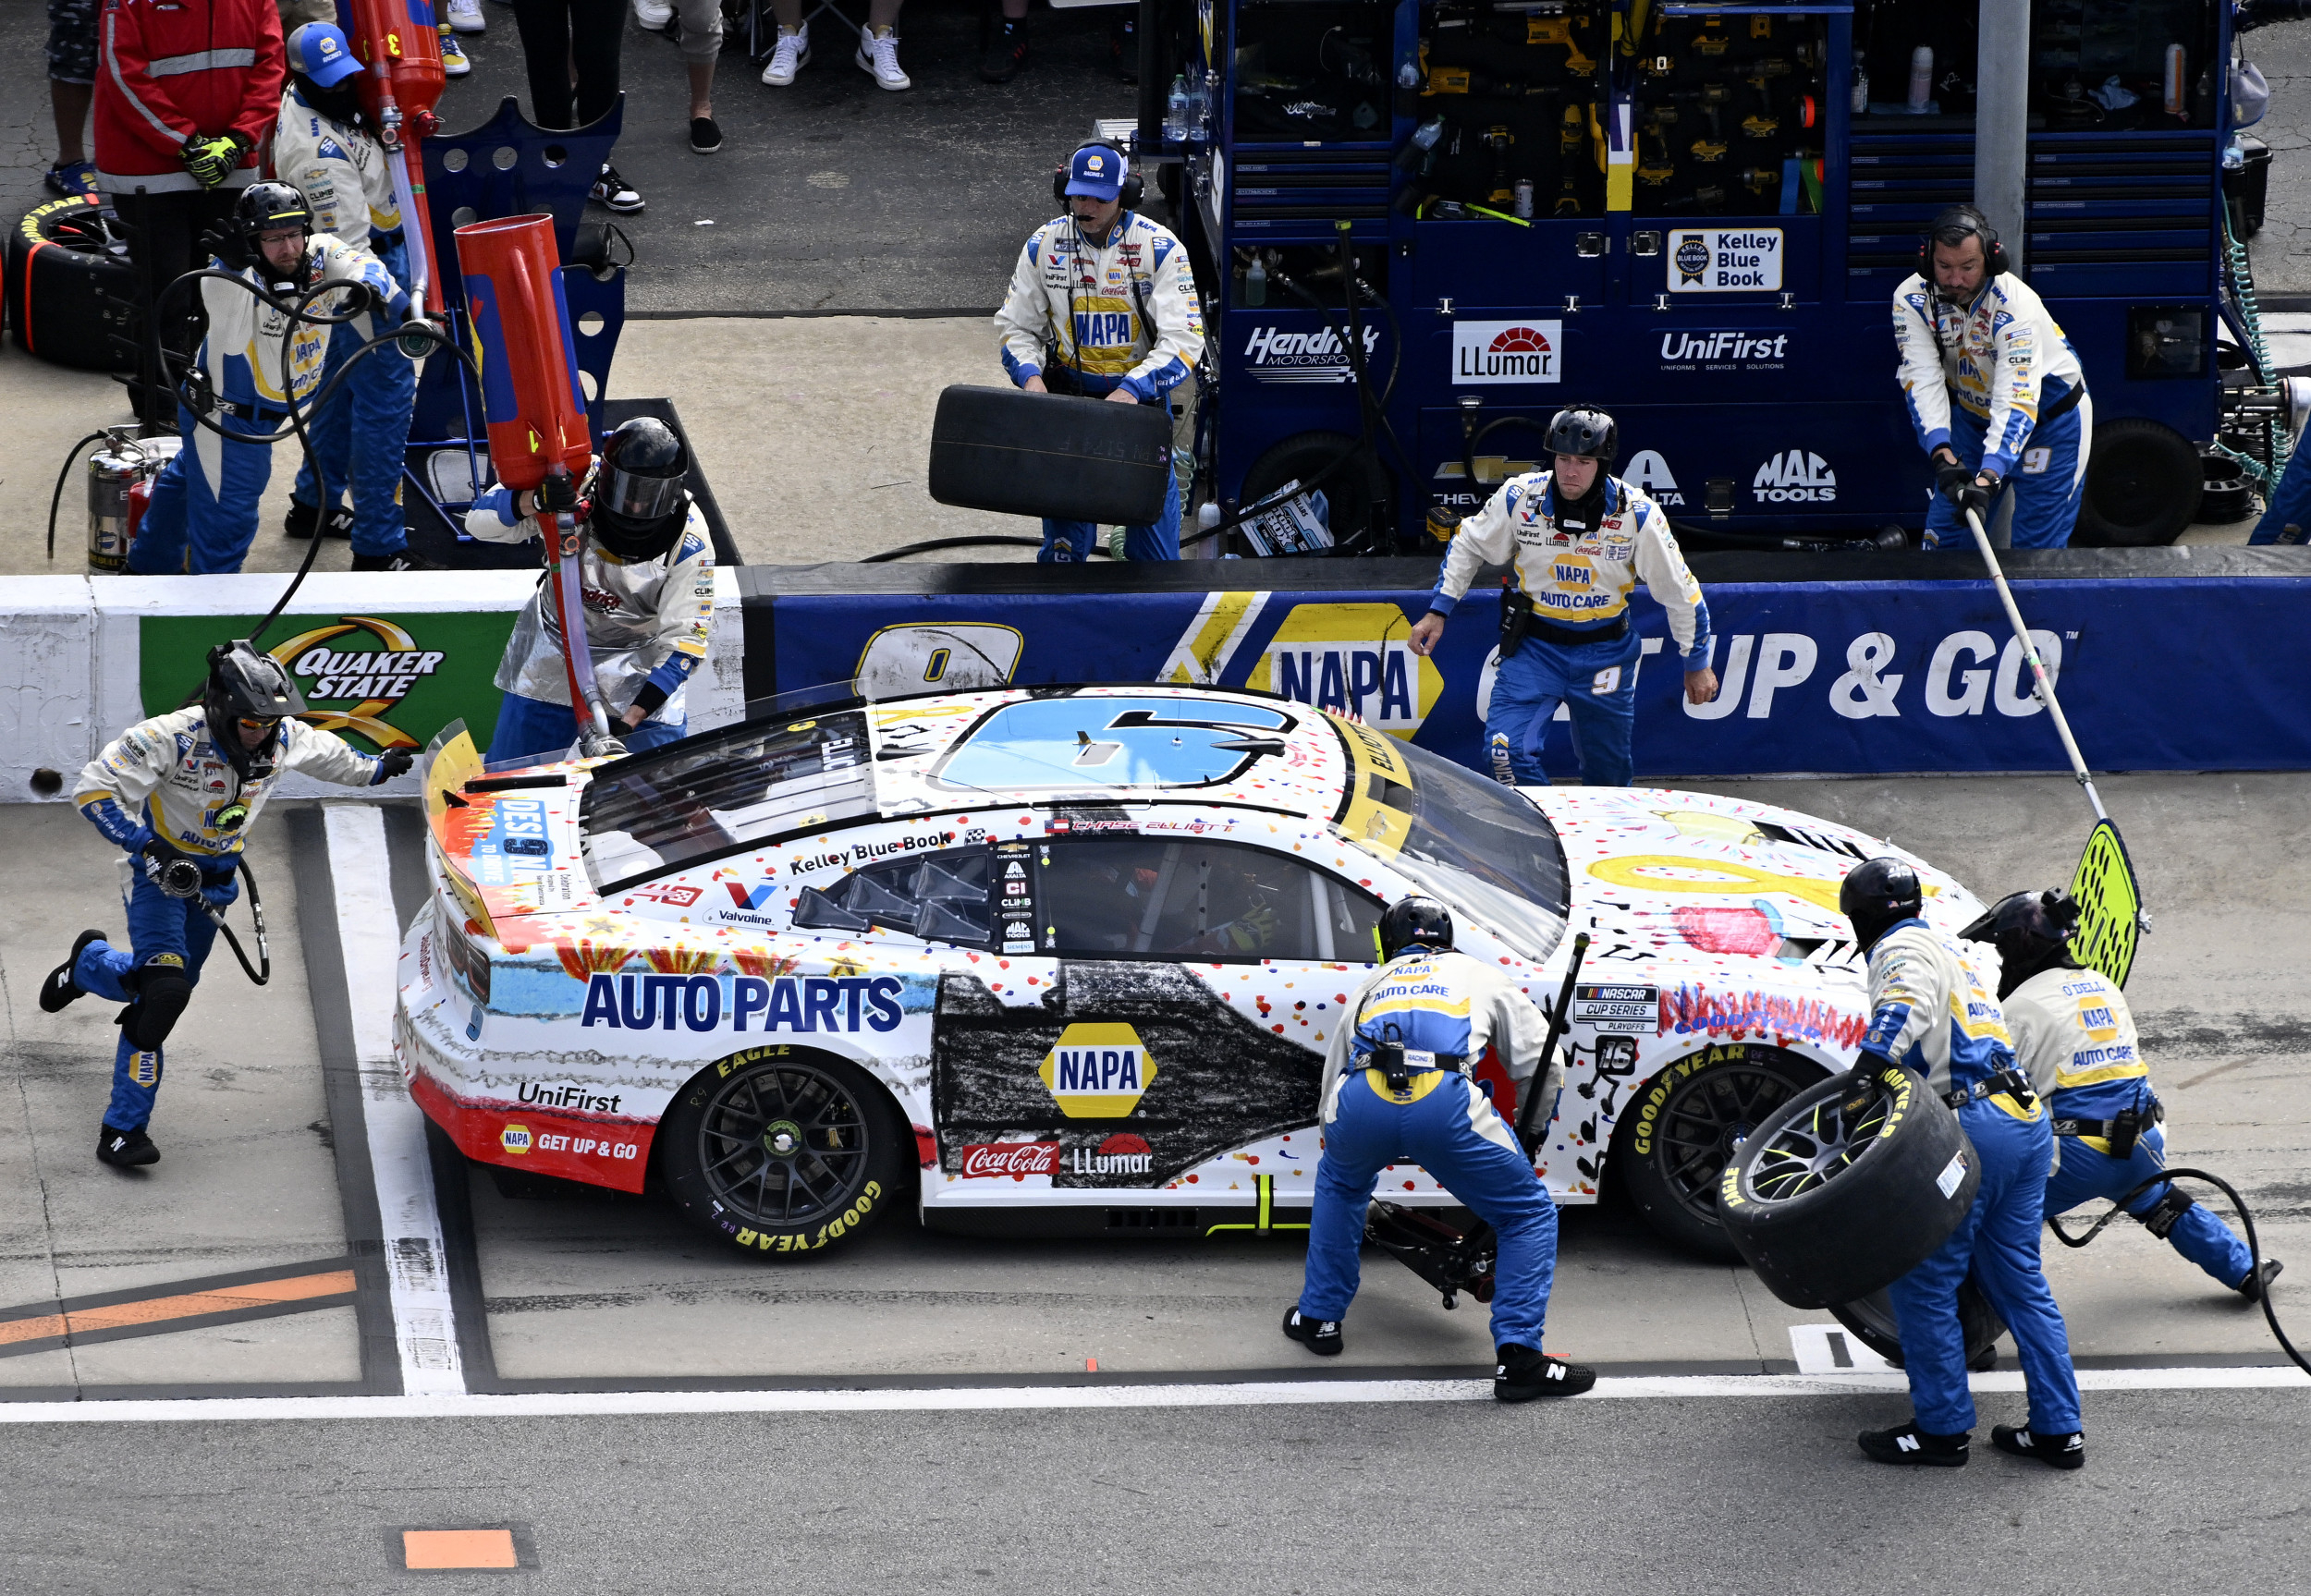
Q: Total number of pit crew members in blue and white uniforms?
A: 10